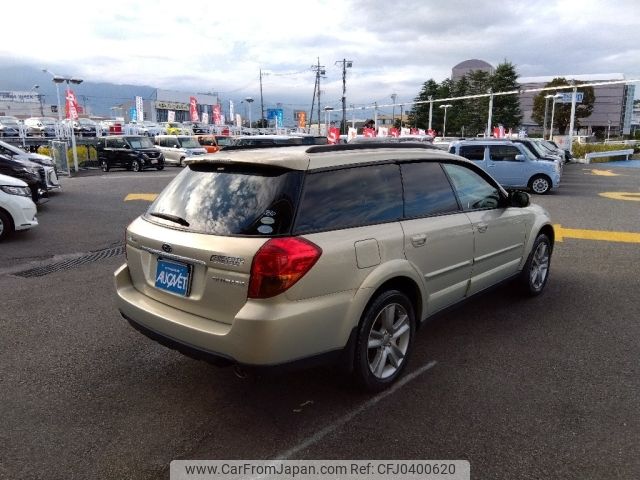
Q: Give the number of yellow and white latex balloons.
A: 0